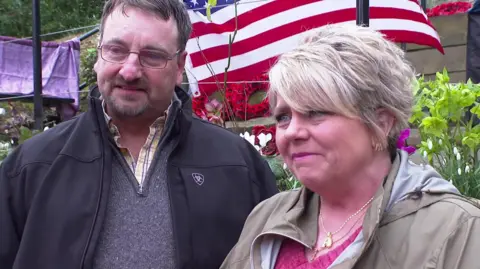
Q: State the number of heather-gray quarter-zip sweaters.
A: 1